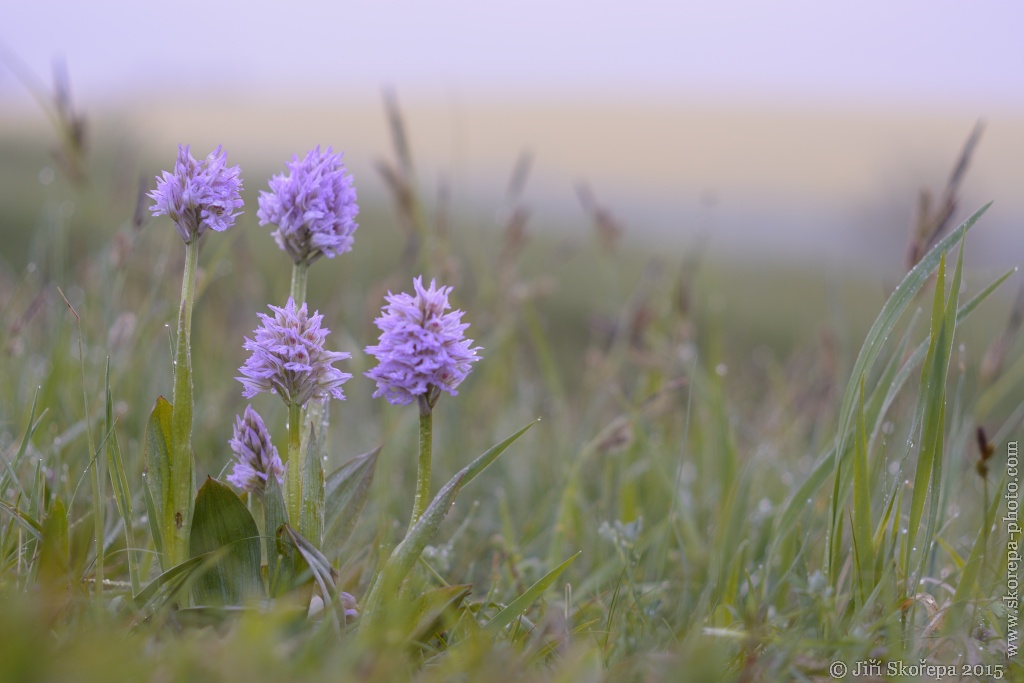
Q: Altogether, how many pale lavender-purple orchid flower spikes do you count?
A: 5